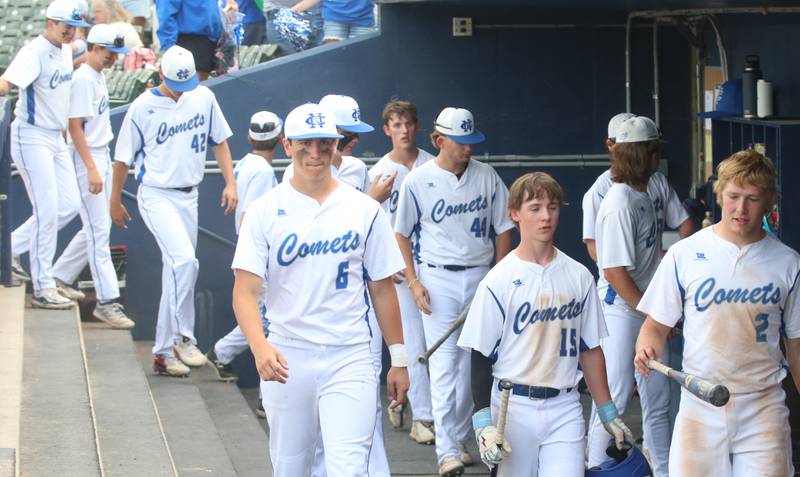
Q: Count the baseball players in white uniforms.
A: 12